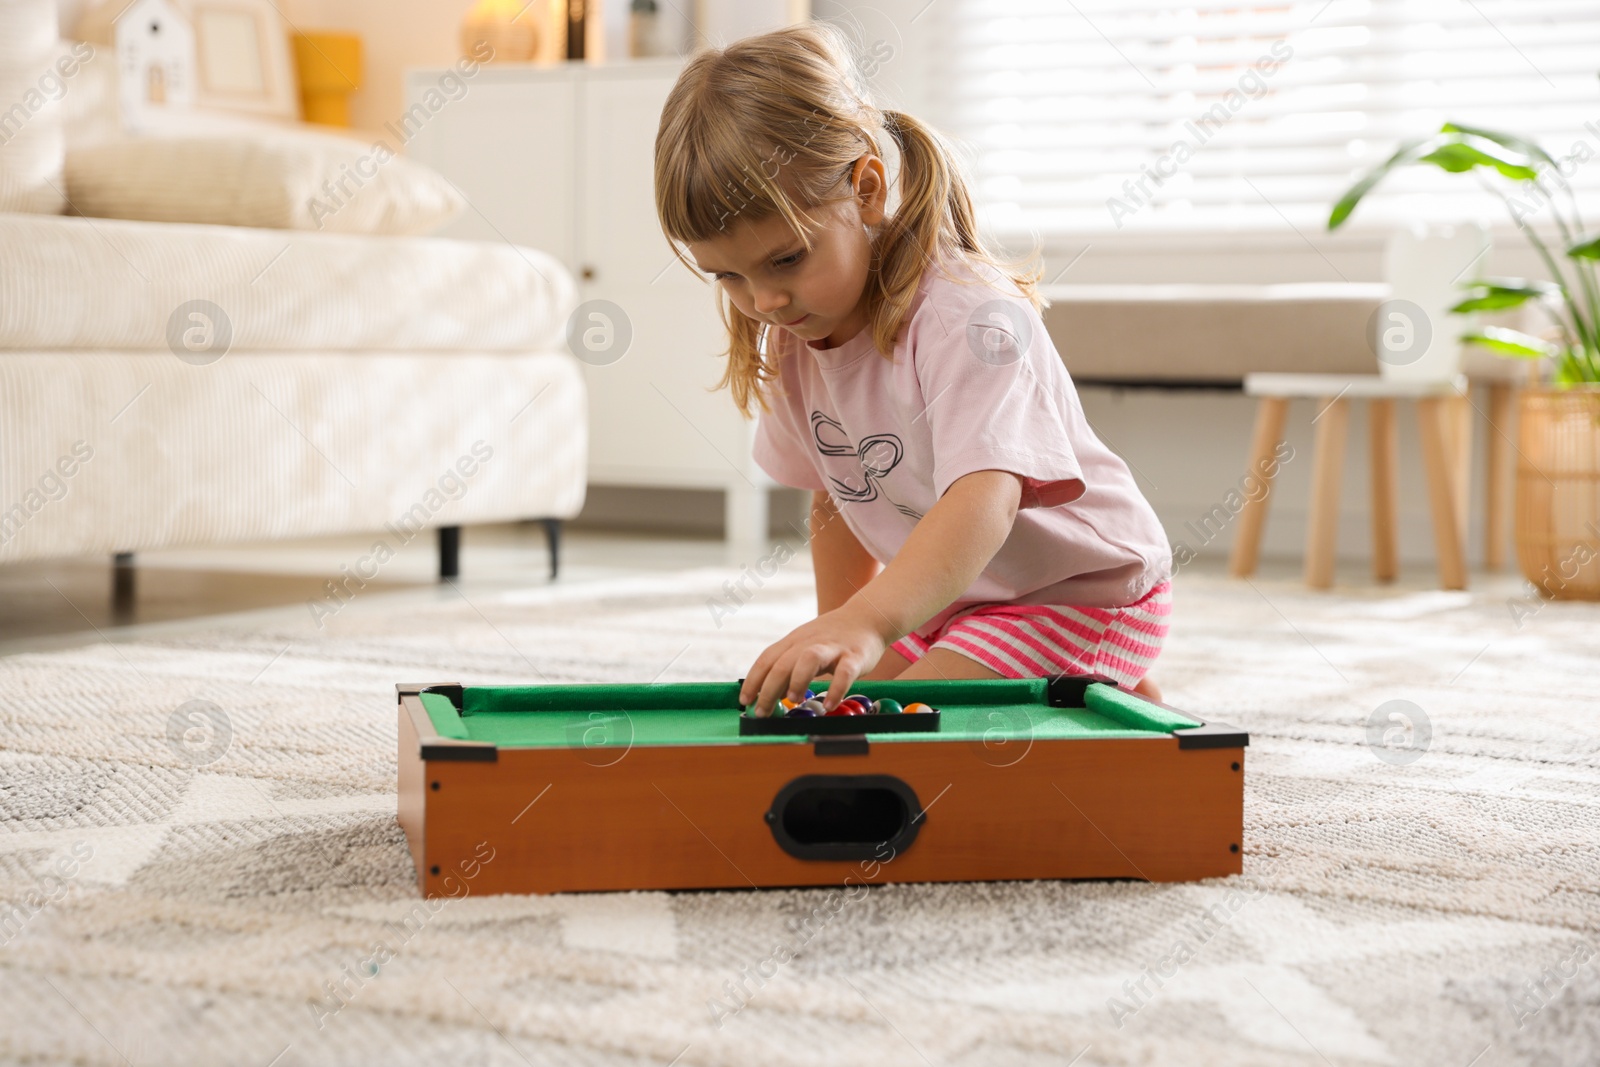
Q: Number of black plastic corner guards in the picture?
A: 4